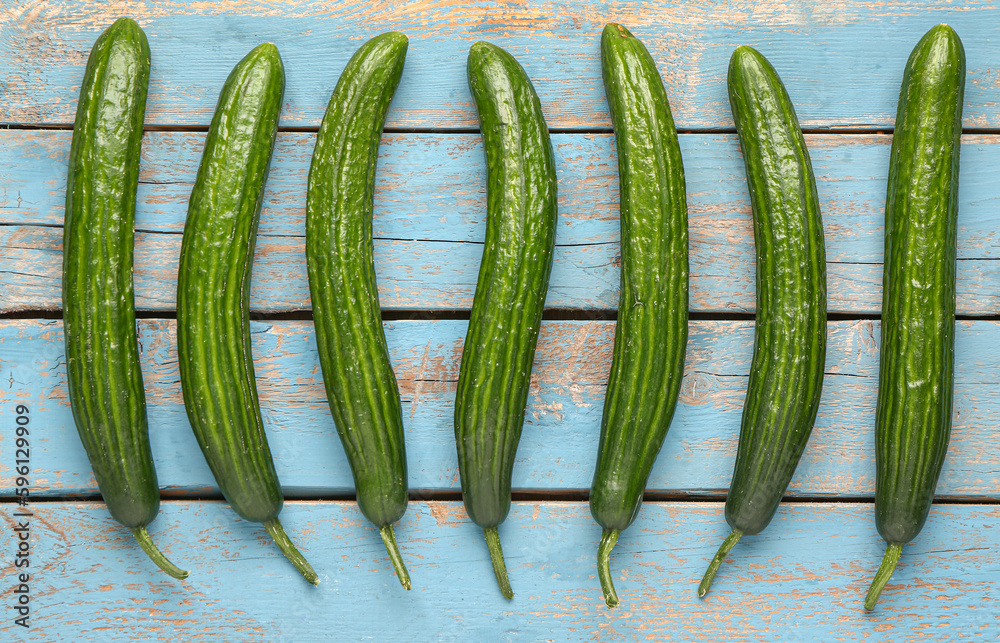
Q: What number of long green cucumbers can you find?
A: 7